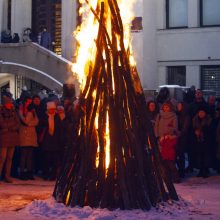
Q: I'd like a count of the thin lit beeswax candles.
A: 0